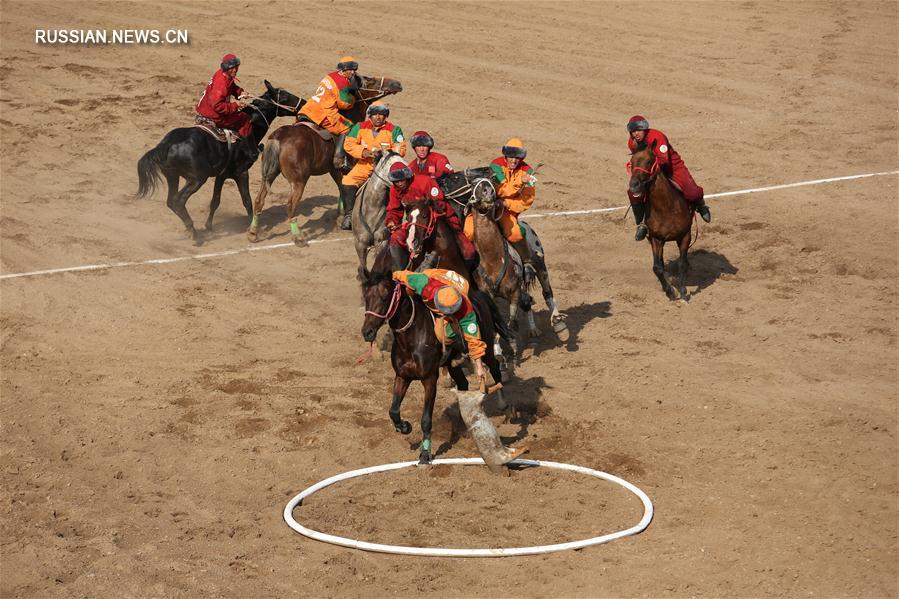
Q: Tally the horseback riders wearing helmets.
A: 8